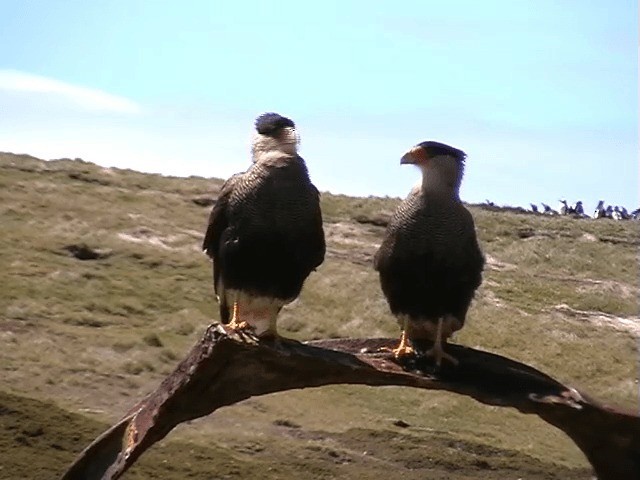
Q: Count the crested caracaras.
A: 2